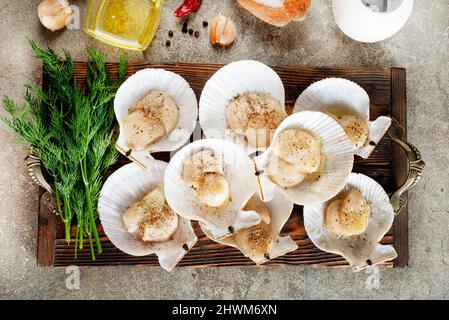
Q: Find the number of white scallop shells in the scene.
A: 8